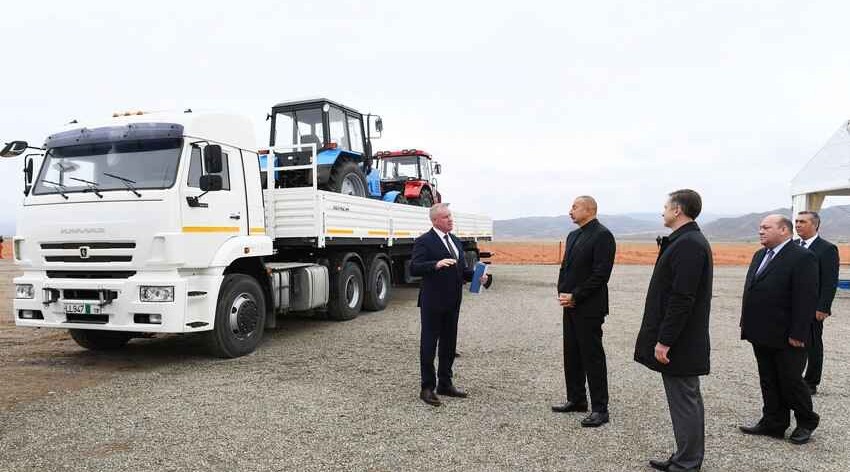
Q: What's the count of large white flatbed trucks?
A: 1